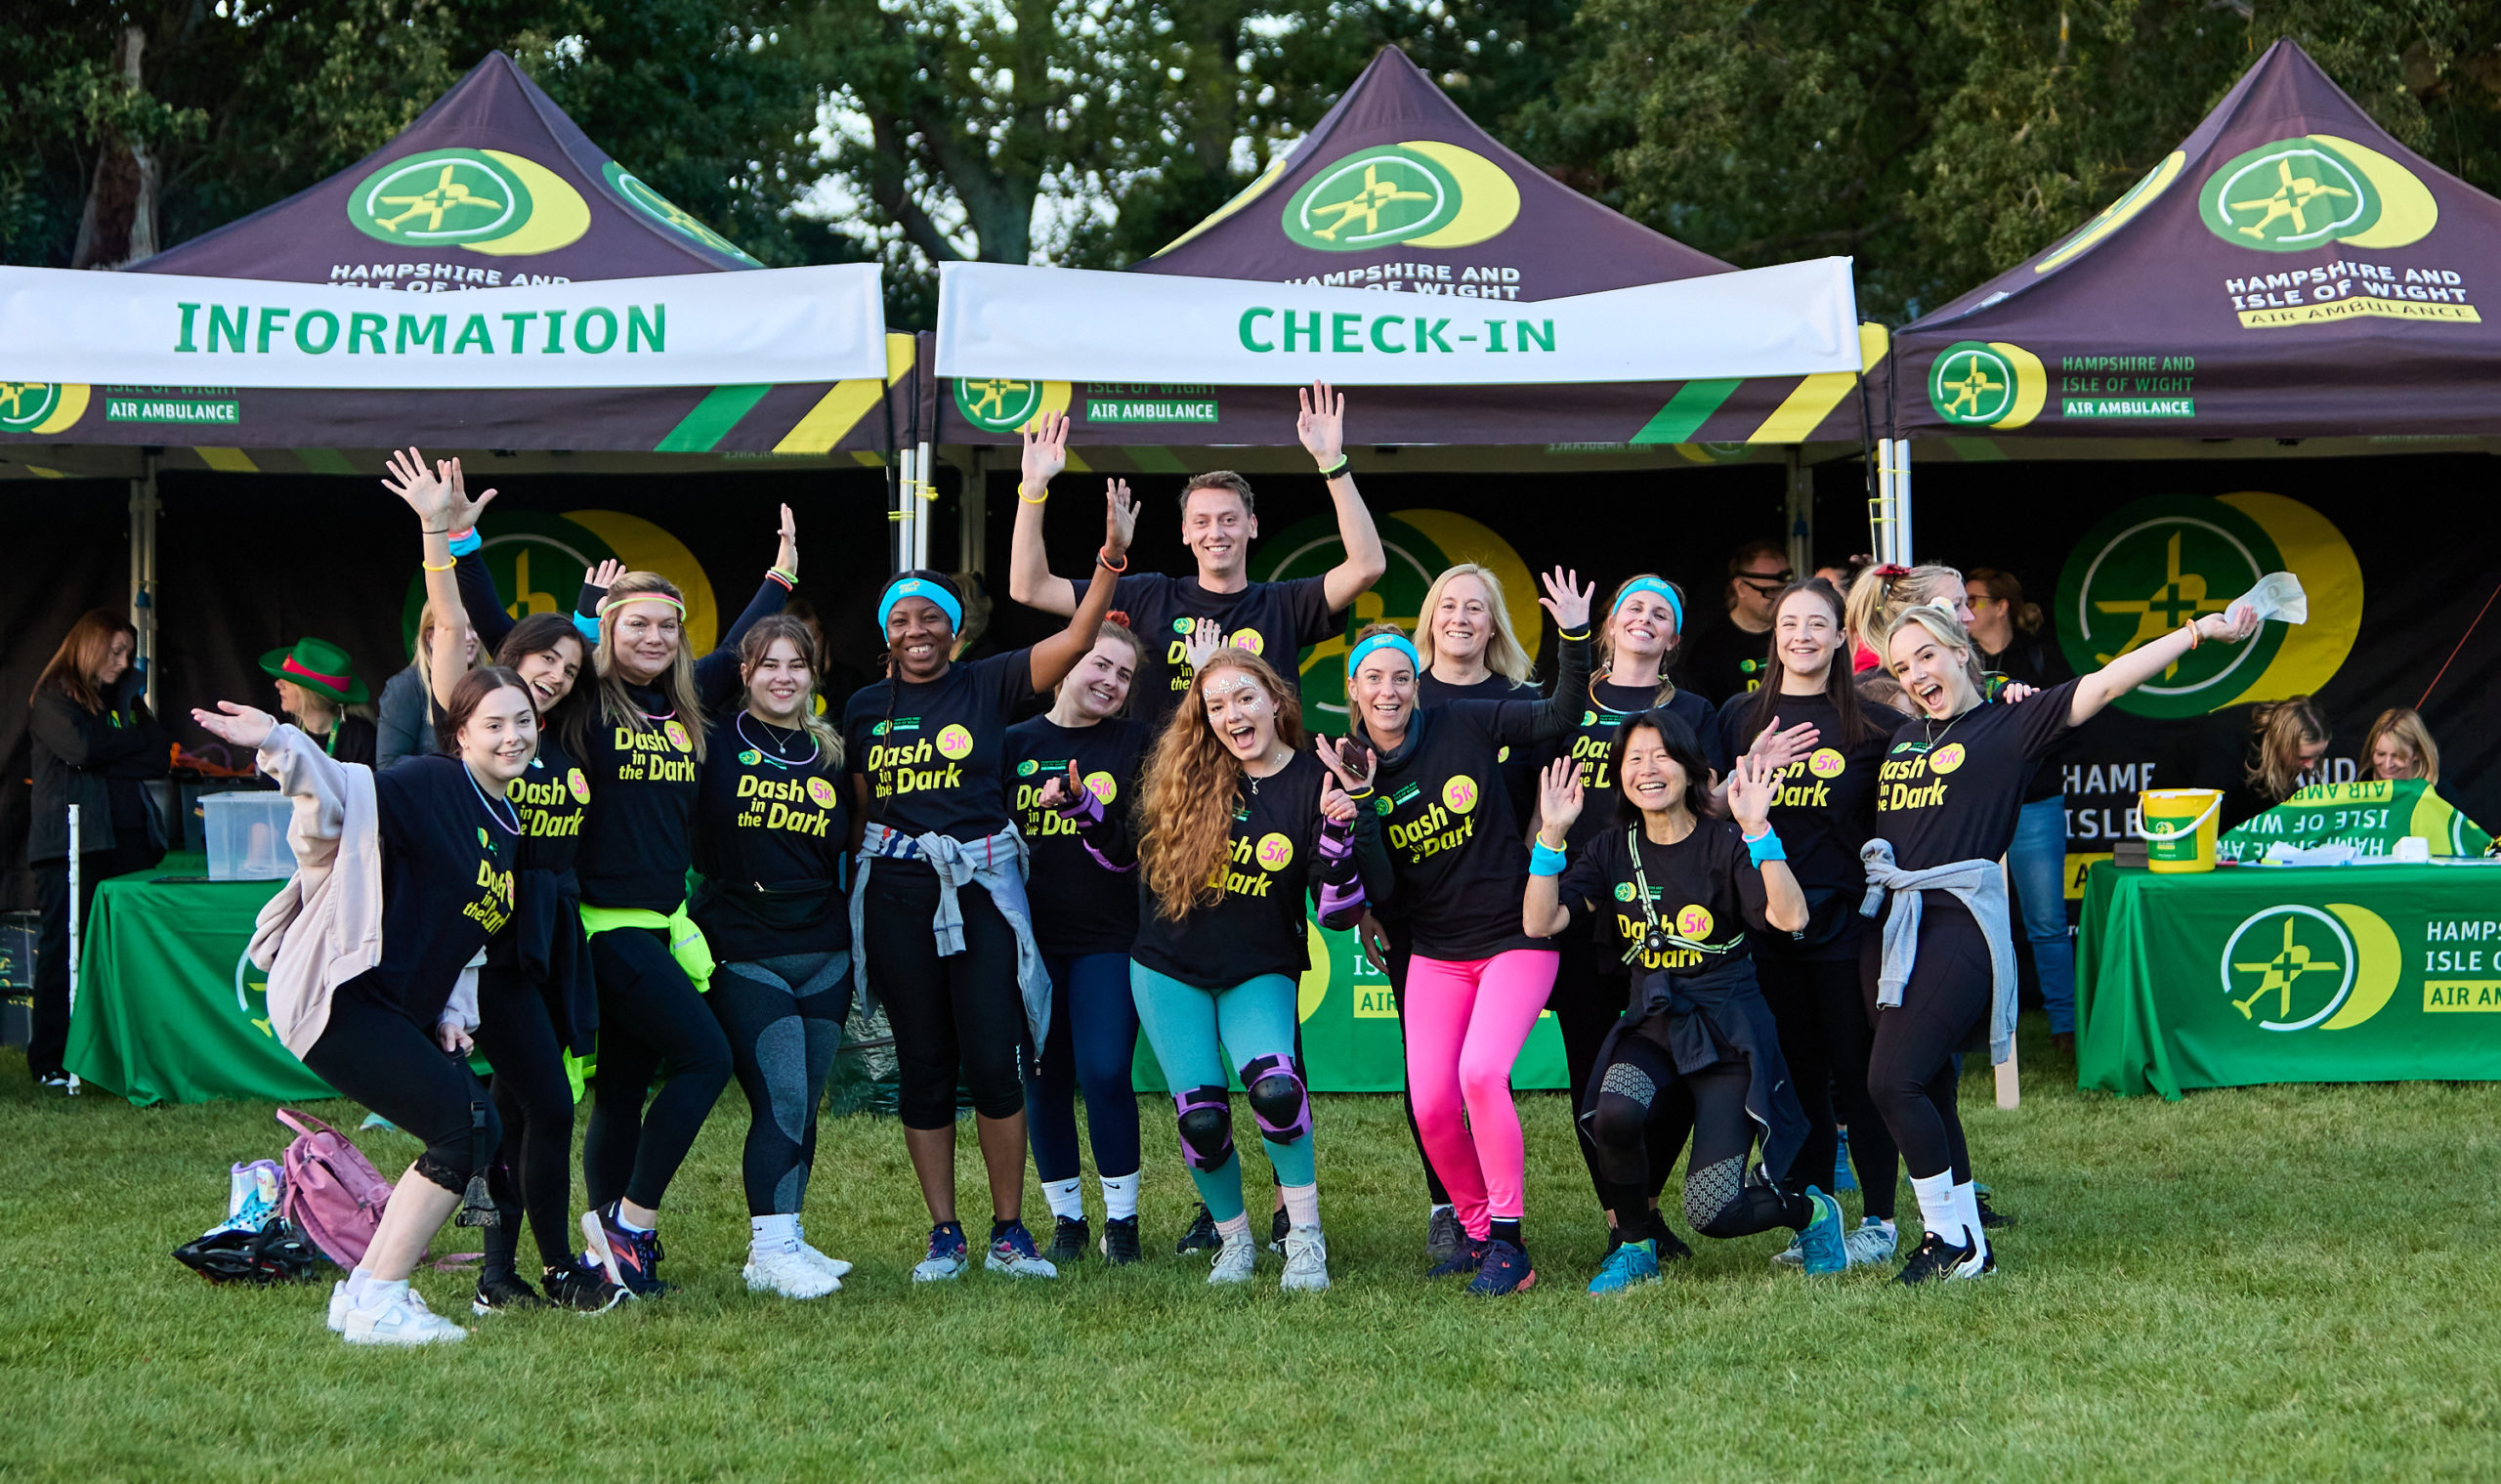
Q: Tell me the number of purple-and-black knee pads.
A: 2